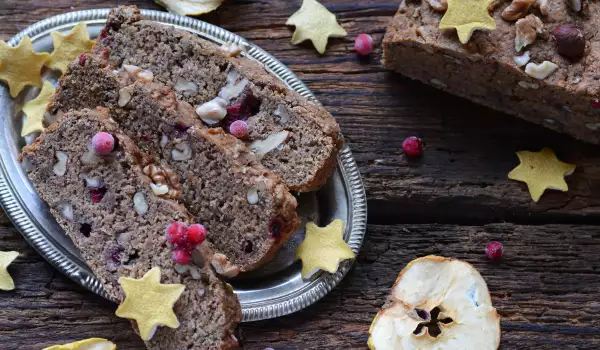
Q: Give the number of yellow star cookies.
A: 9